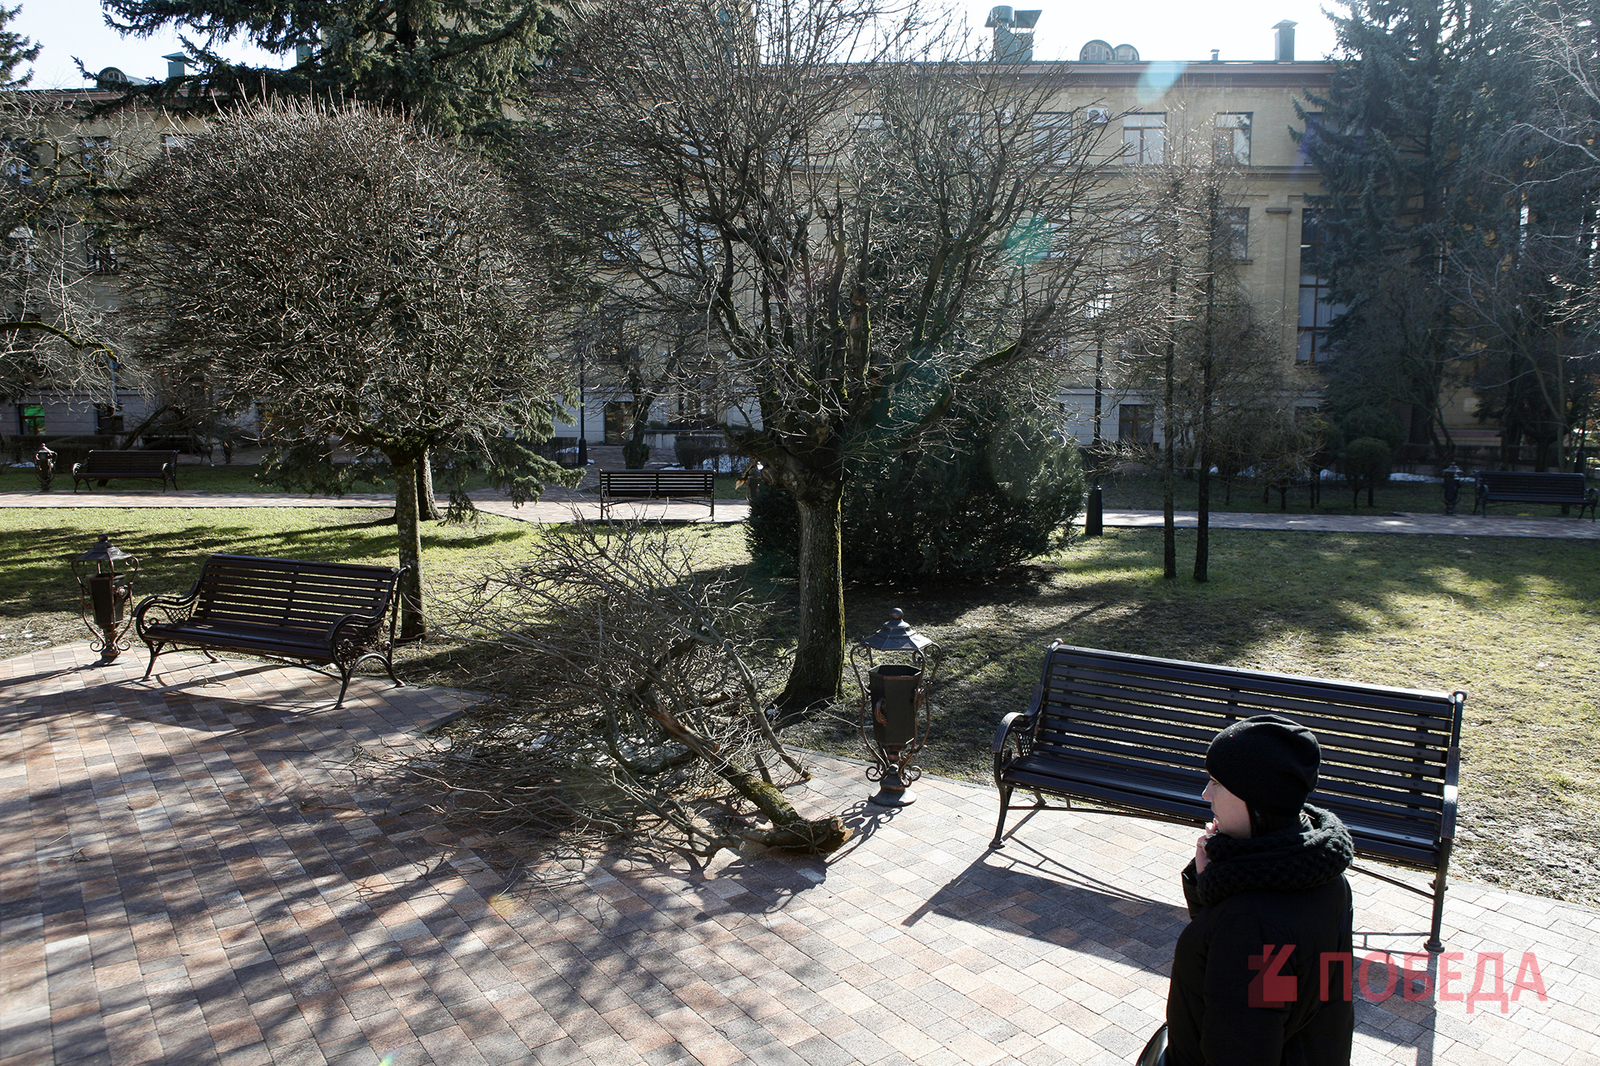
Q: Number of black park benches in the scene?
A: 5